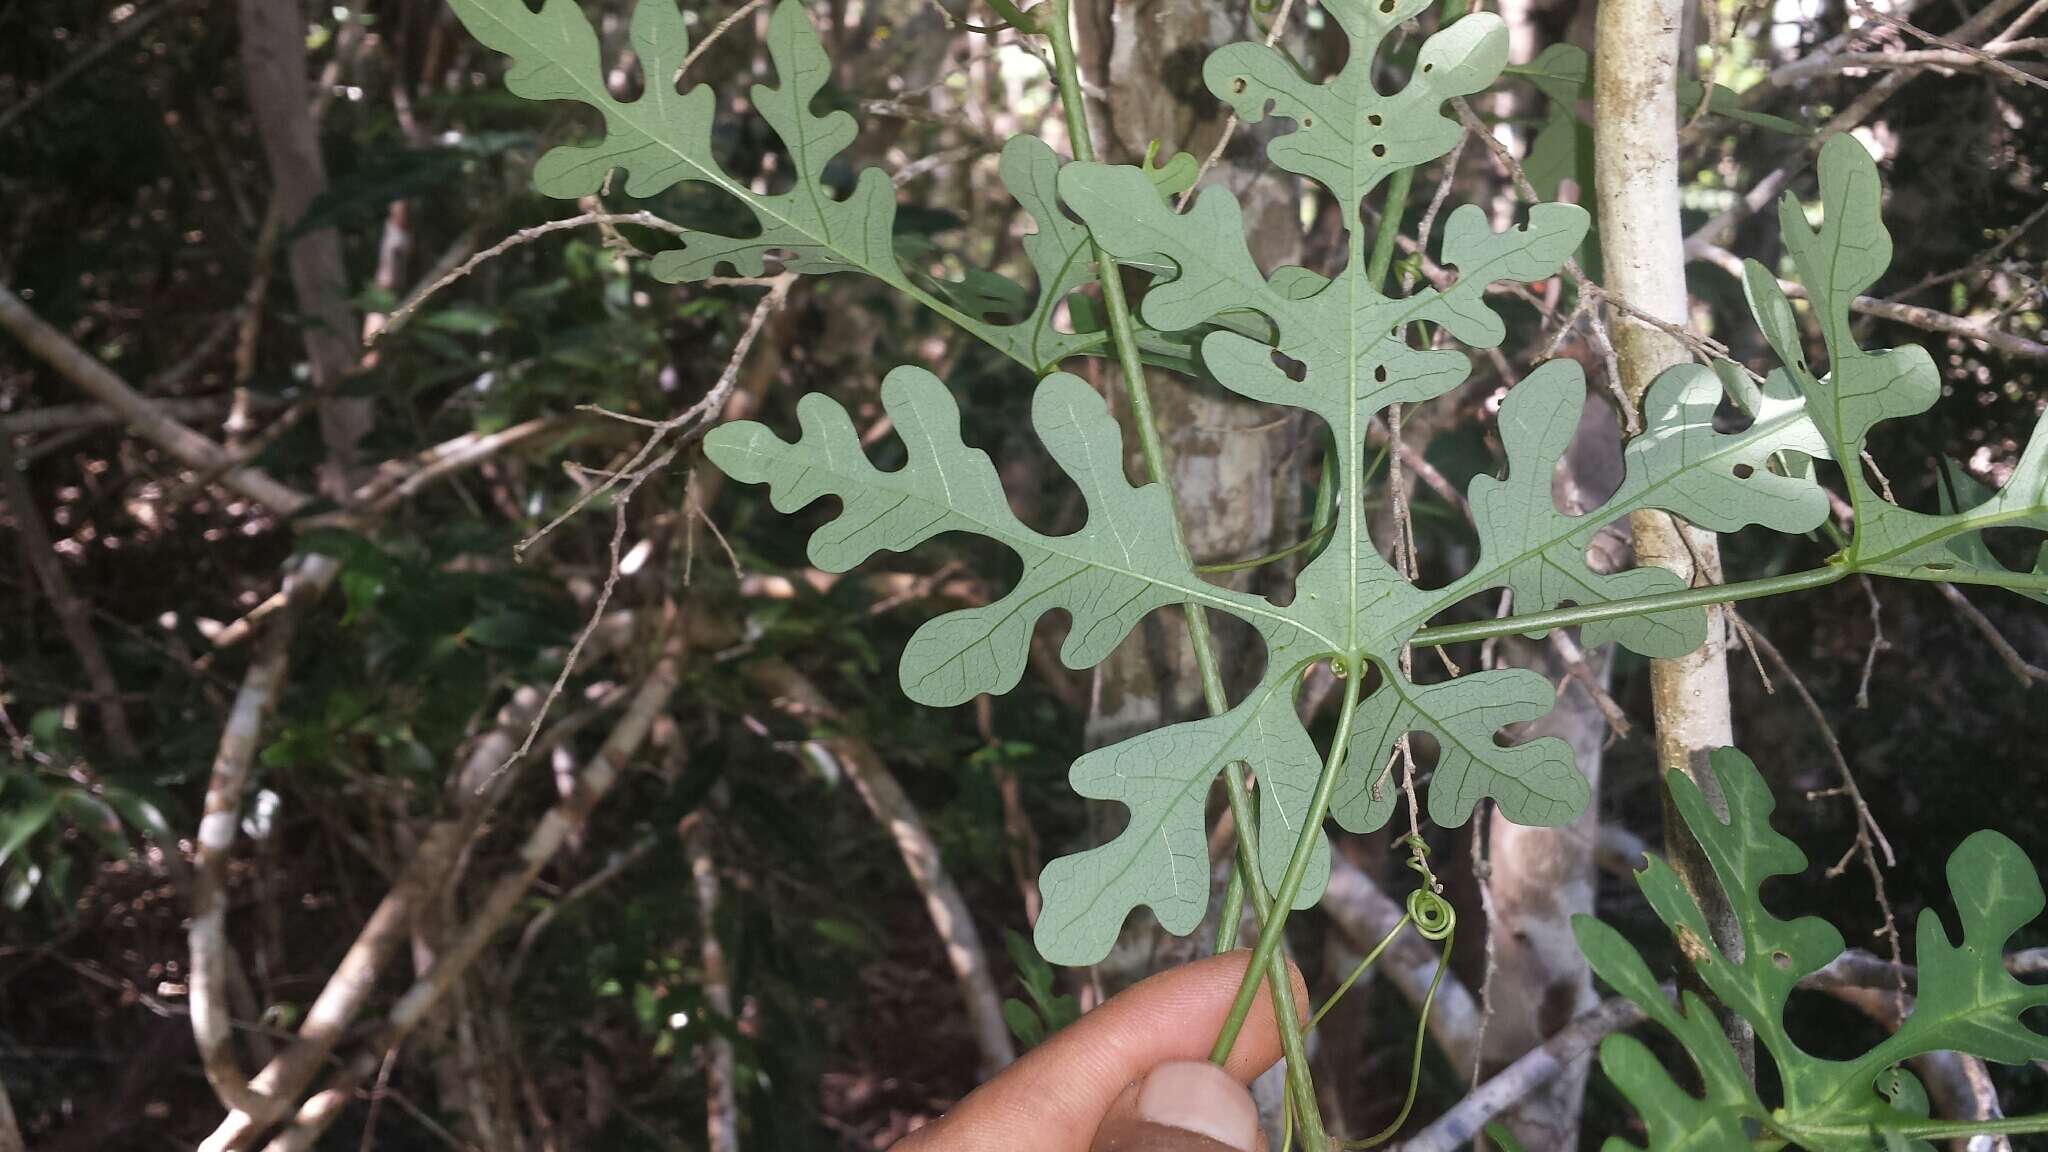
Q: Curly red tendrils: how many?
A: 0